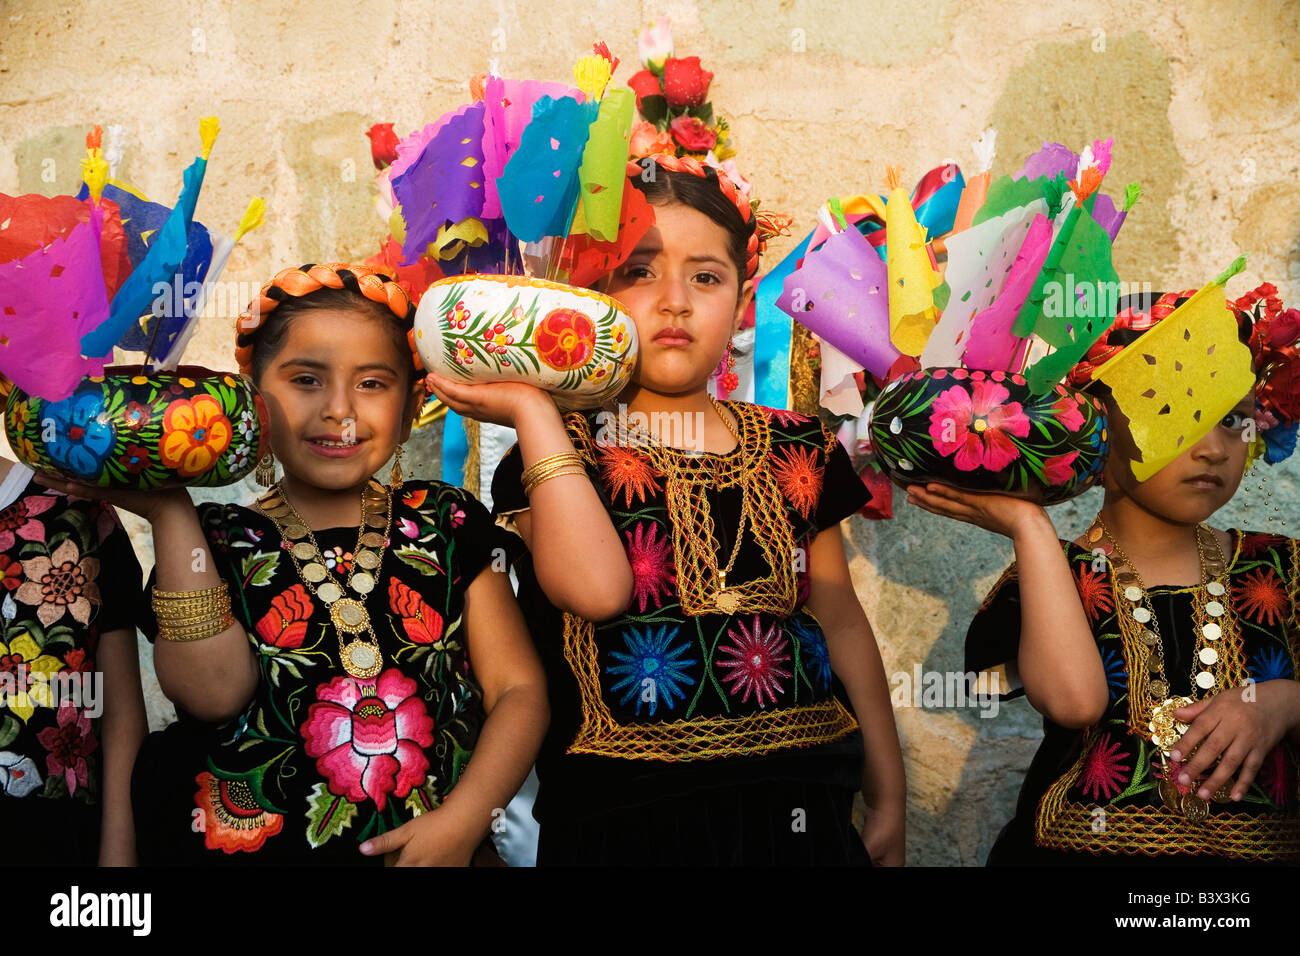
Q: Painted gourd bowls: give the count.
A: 3